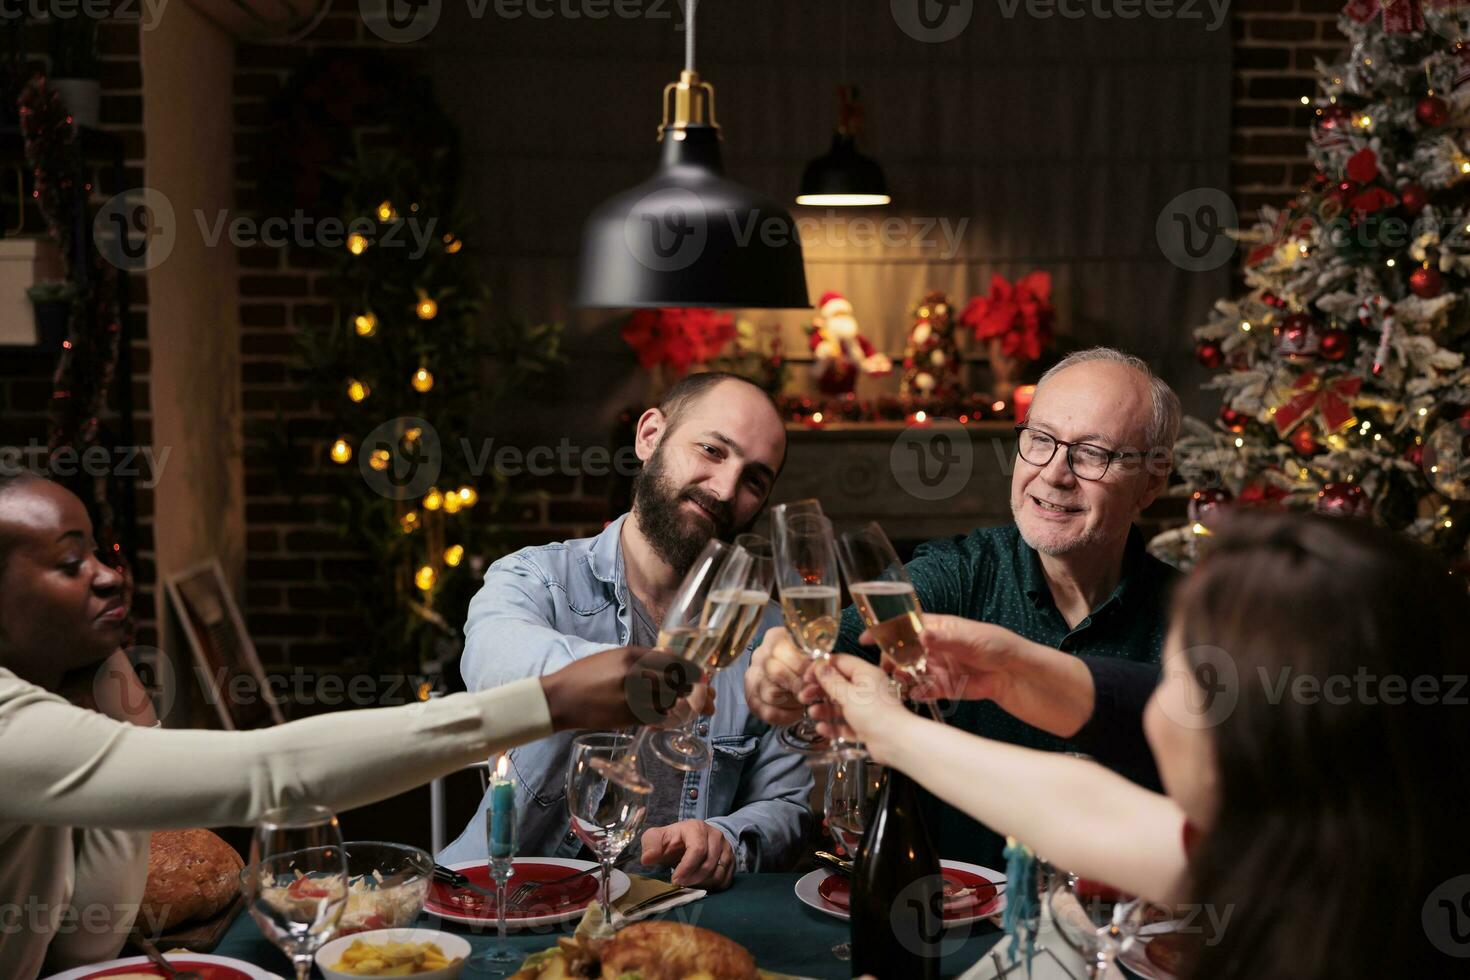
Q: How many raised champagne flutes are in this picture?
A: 5